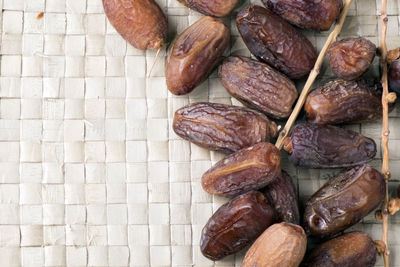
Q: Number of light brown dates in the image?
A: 1